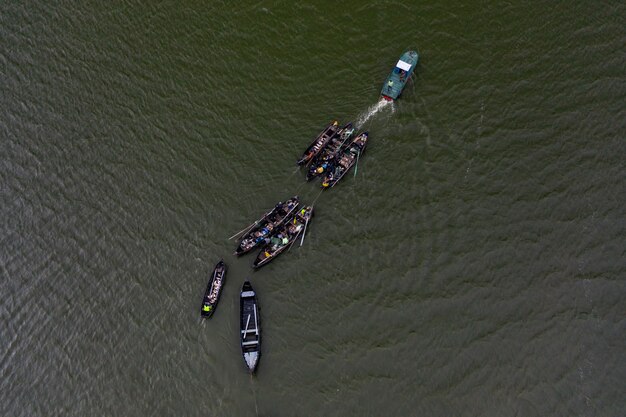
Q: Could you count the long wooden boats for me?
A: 7